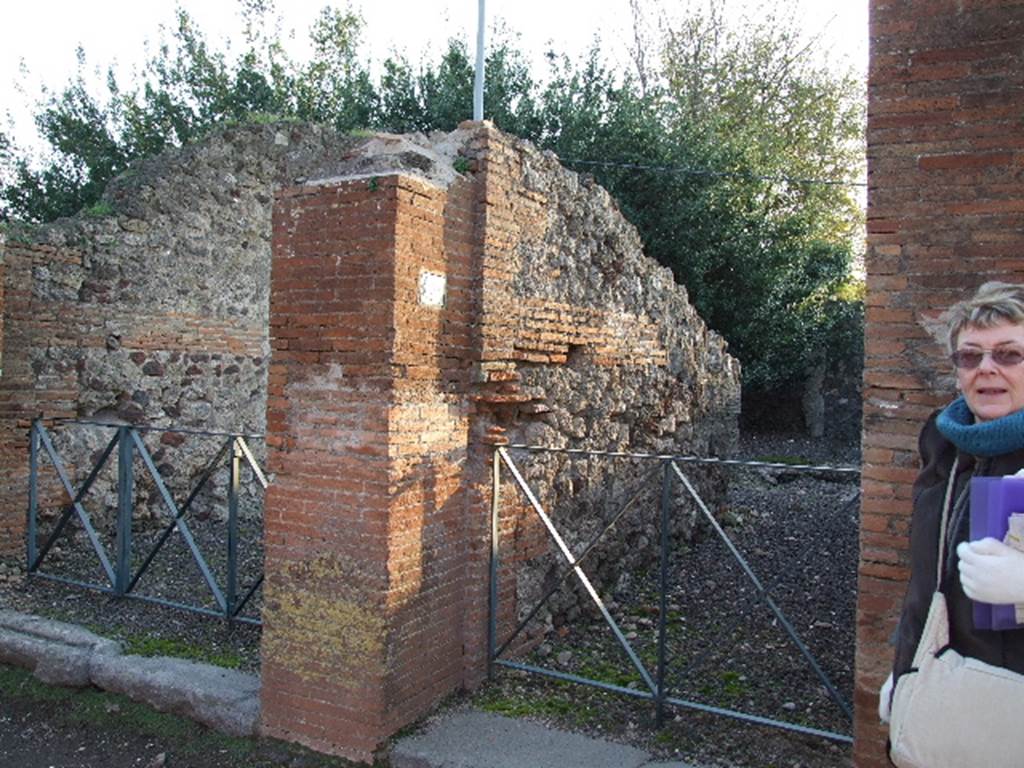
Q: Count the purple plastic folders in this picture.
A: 1